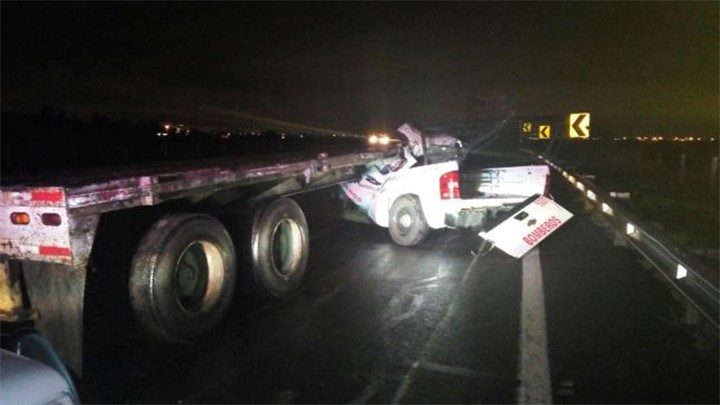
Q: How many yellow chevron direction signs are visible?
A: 3